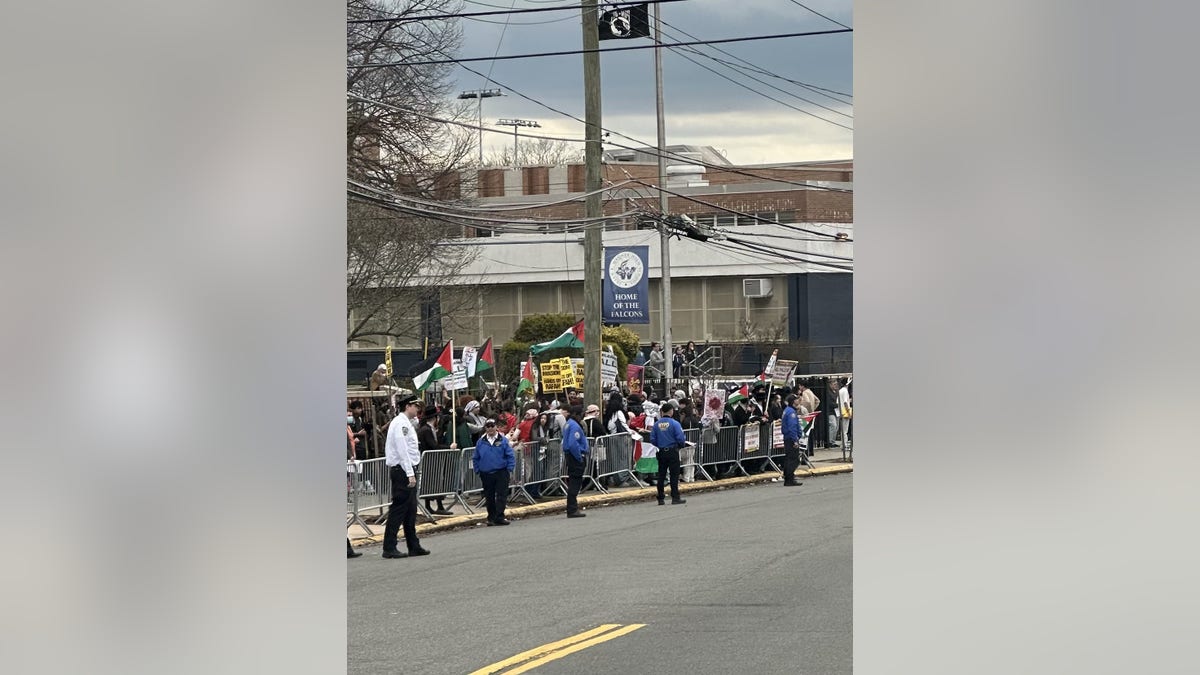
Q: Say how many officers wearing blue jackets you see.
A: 4